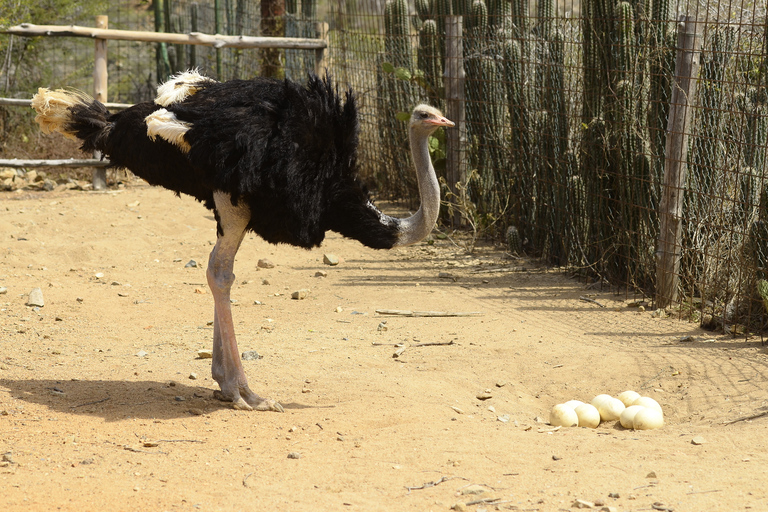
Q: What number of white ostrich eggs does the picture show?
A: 9